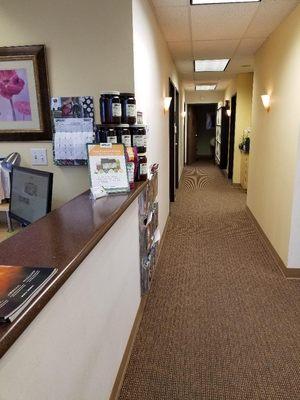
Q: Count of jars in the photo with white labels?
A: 6